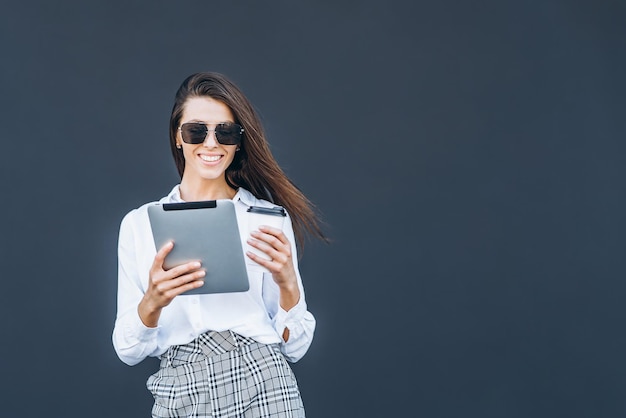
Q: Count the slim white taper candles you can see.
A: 0